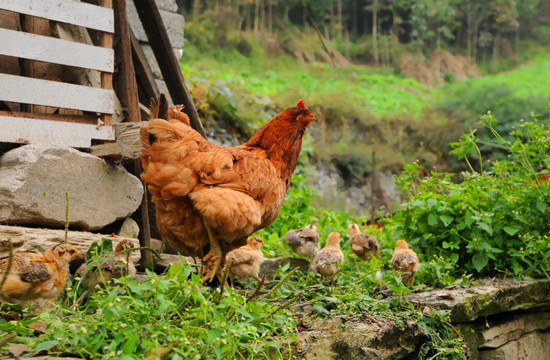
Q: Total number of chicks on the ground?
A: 7